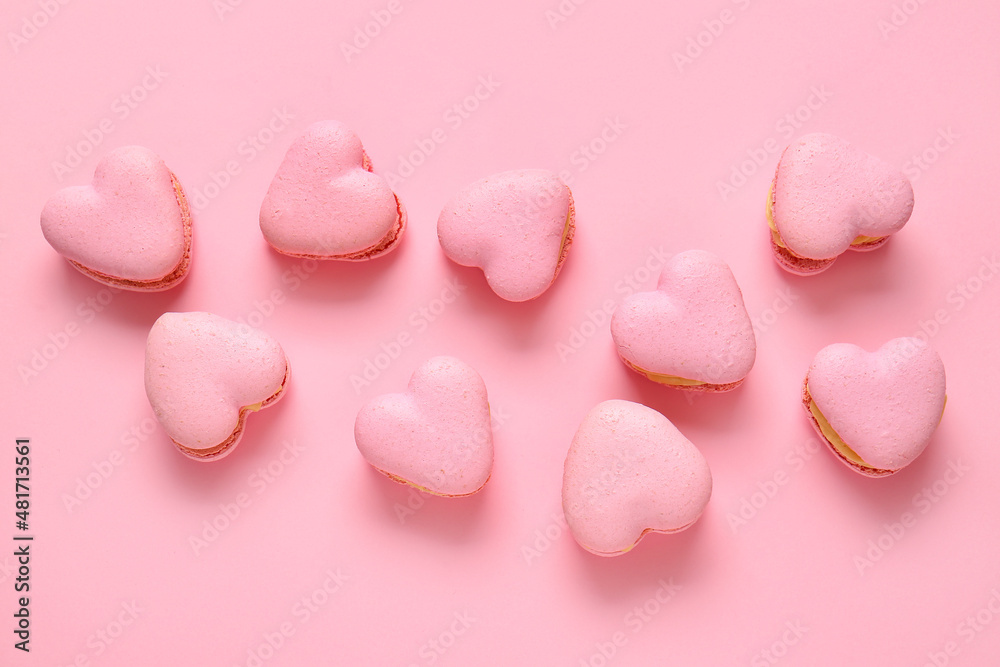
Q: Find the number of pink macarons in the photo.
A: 9